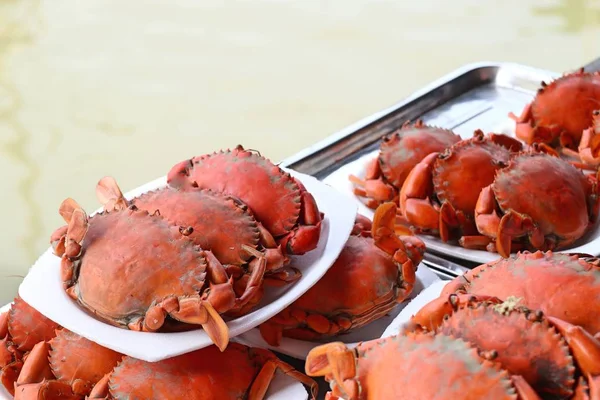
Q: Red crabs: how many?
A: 15